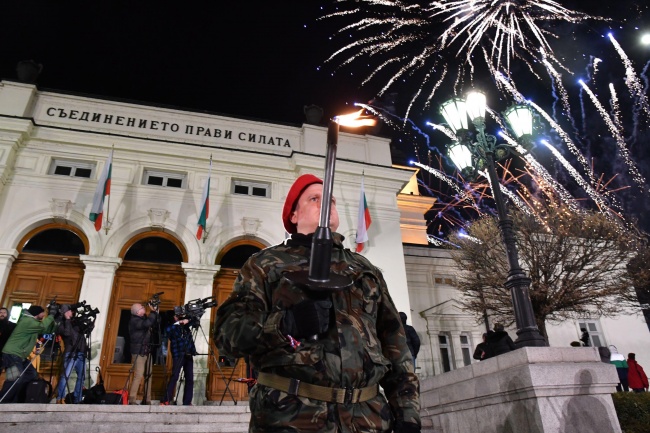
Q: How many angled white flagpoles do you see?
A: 3